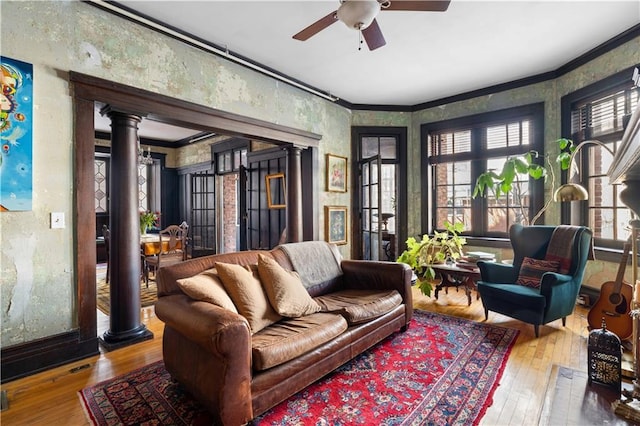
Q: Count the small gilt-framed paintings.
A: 2